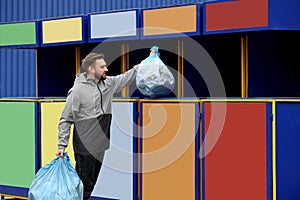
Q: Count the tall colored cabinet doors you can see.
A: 5